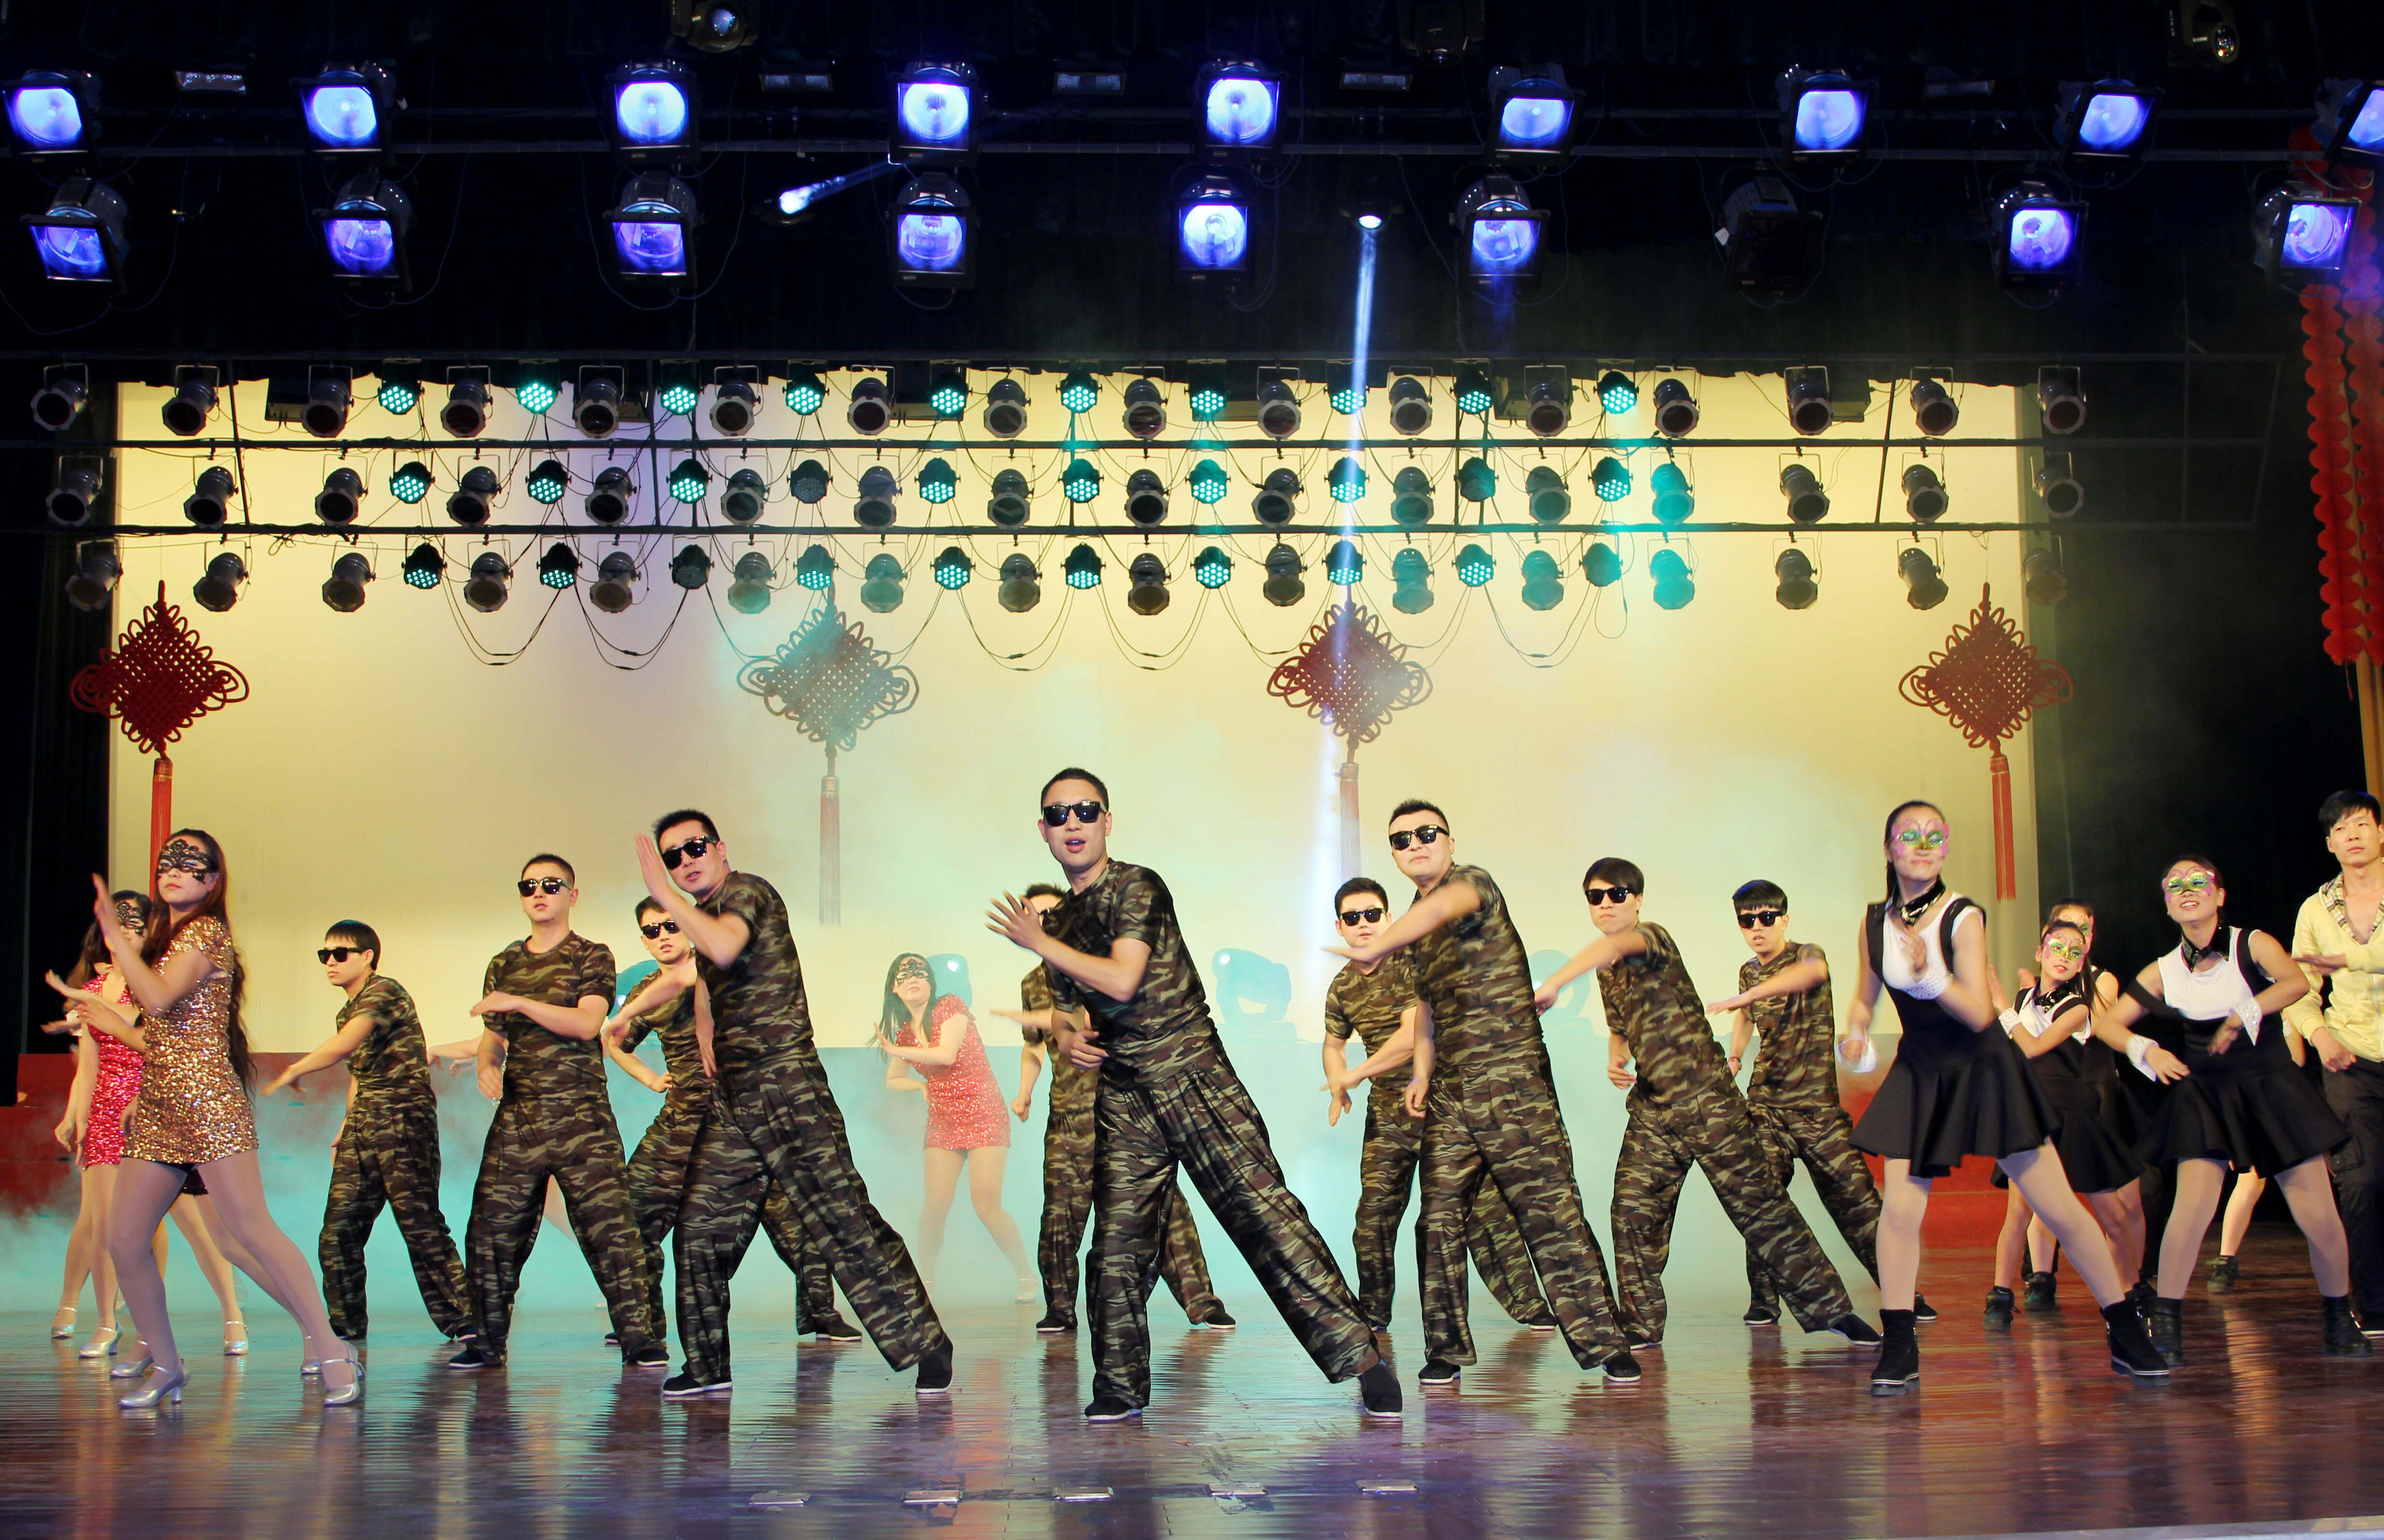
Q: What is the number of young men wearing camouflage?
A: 10